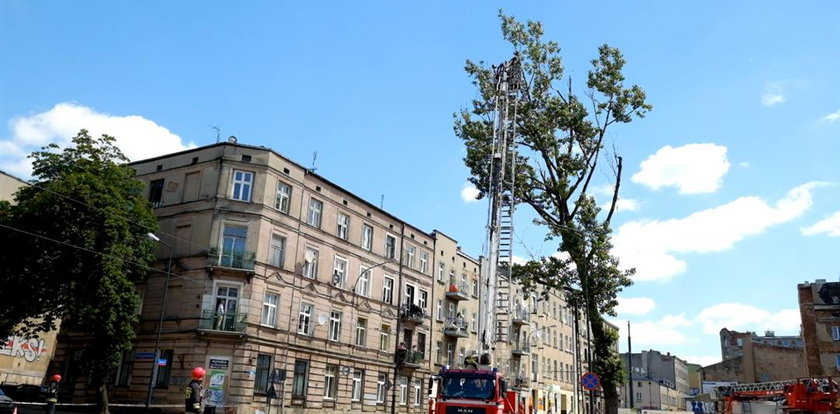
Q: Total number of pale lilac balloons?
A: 0